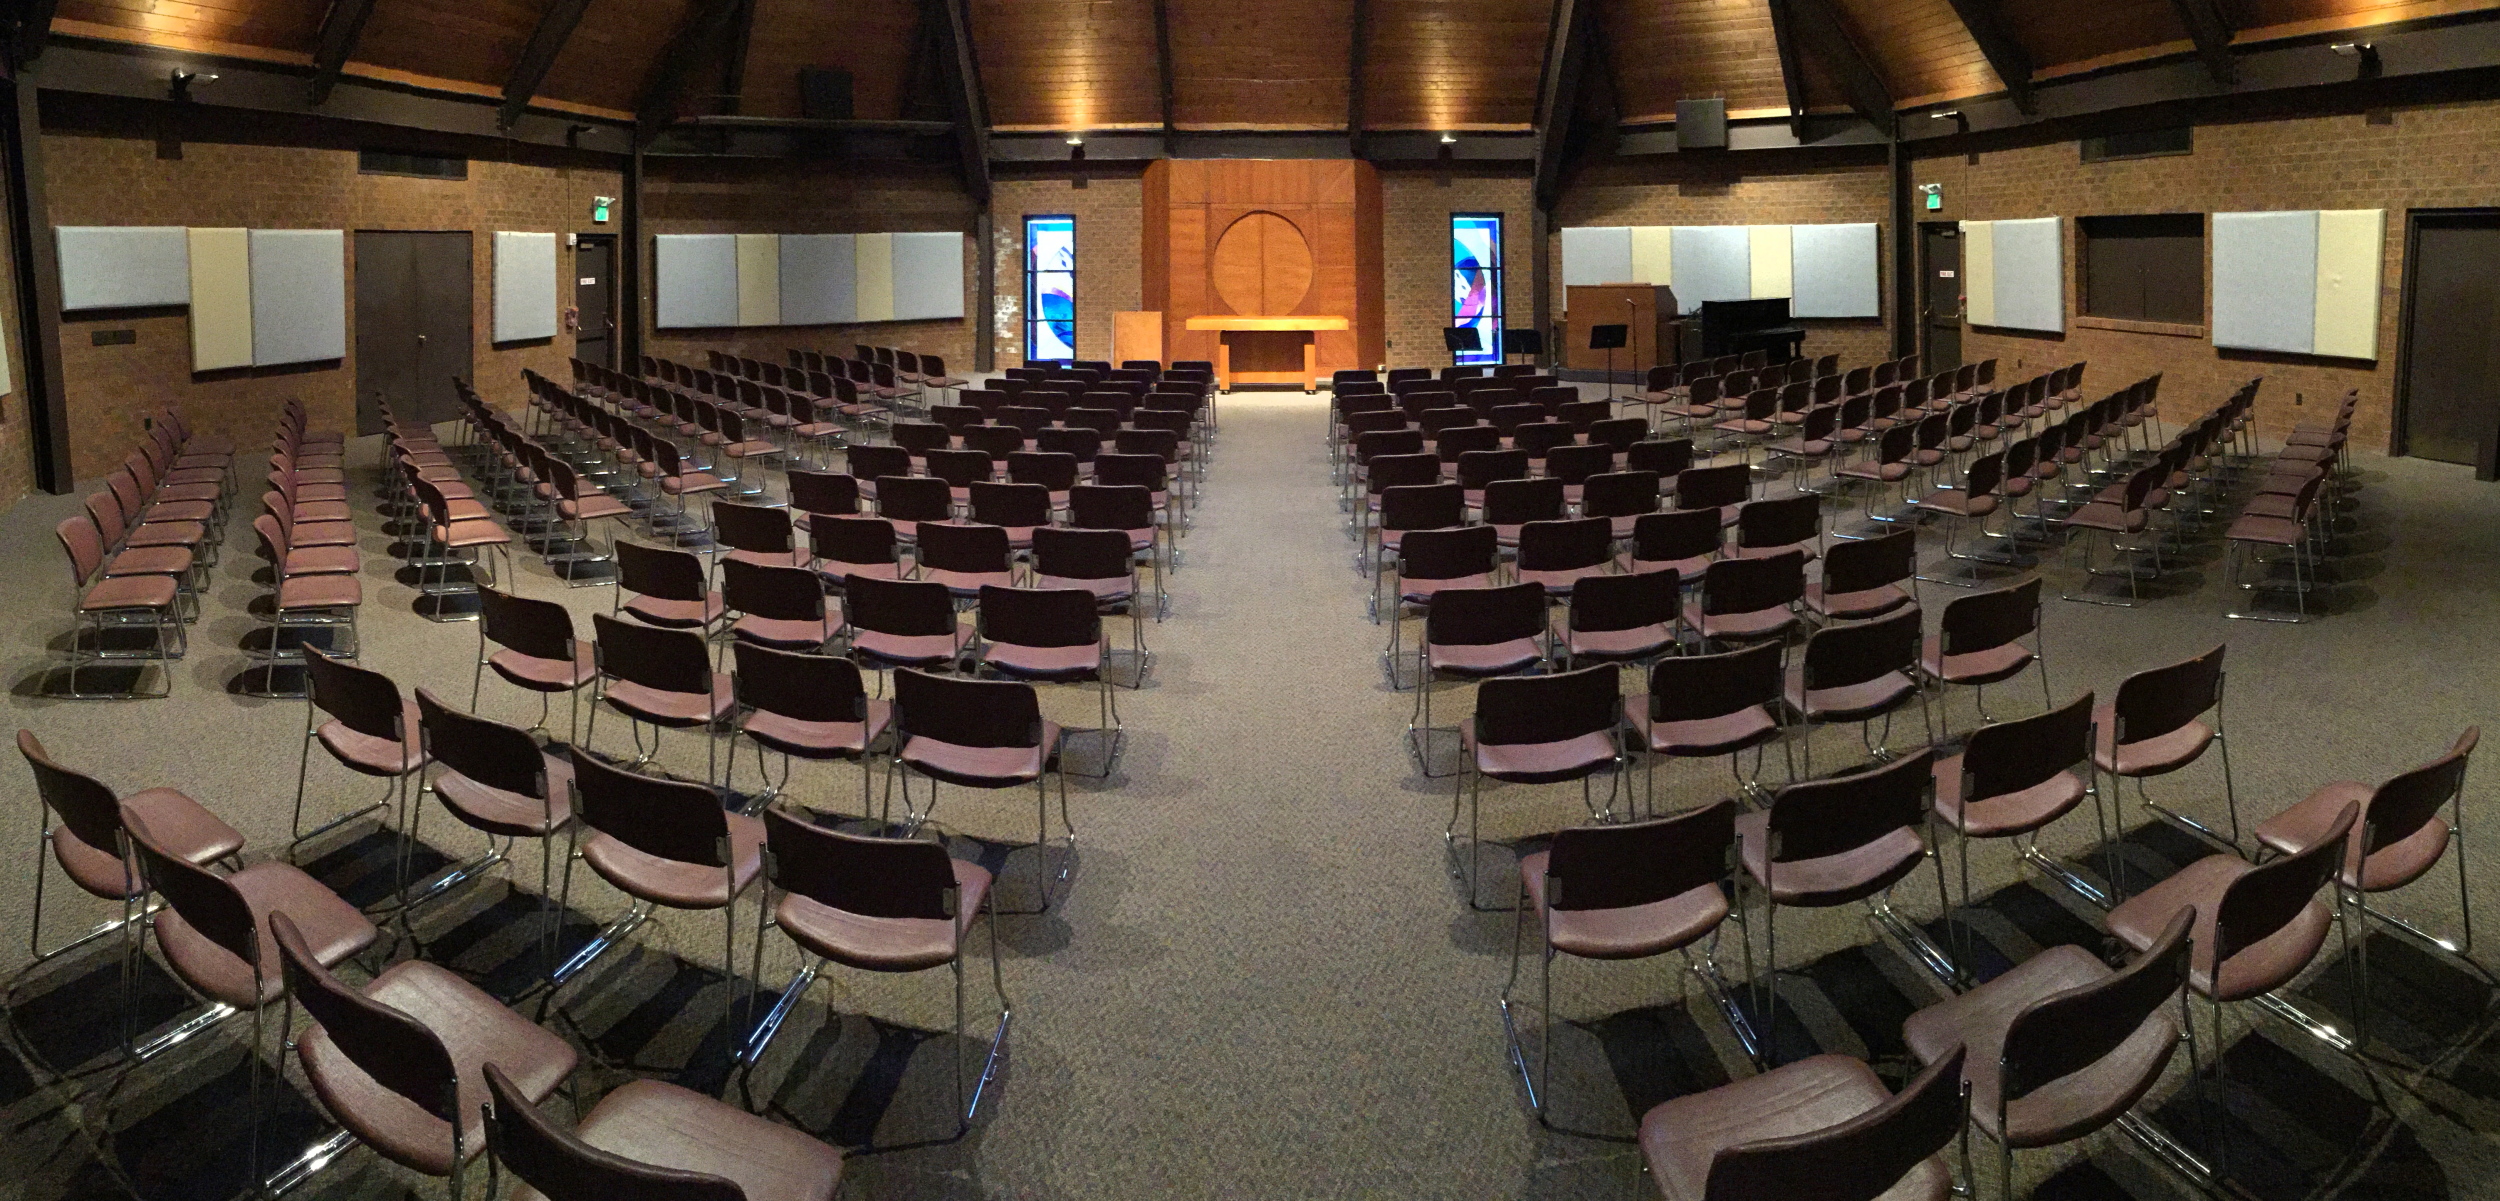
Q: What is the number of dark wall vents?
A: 2